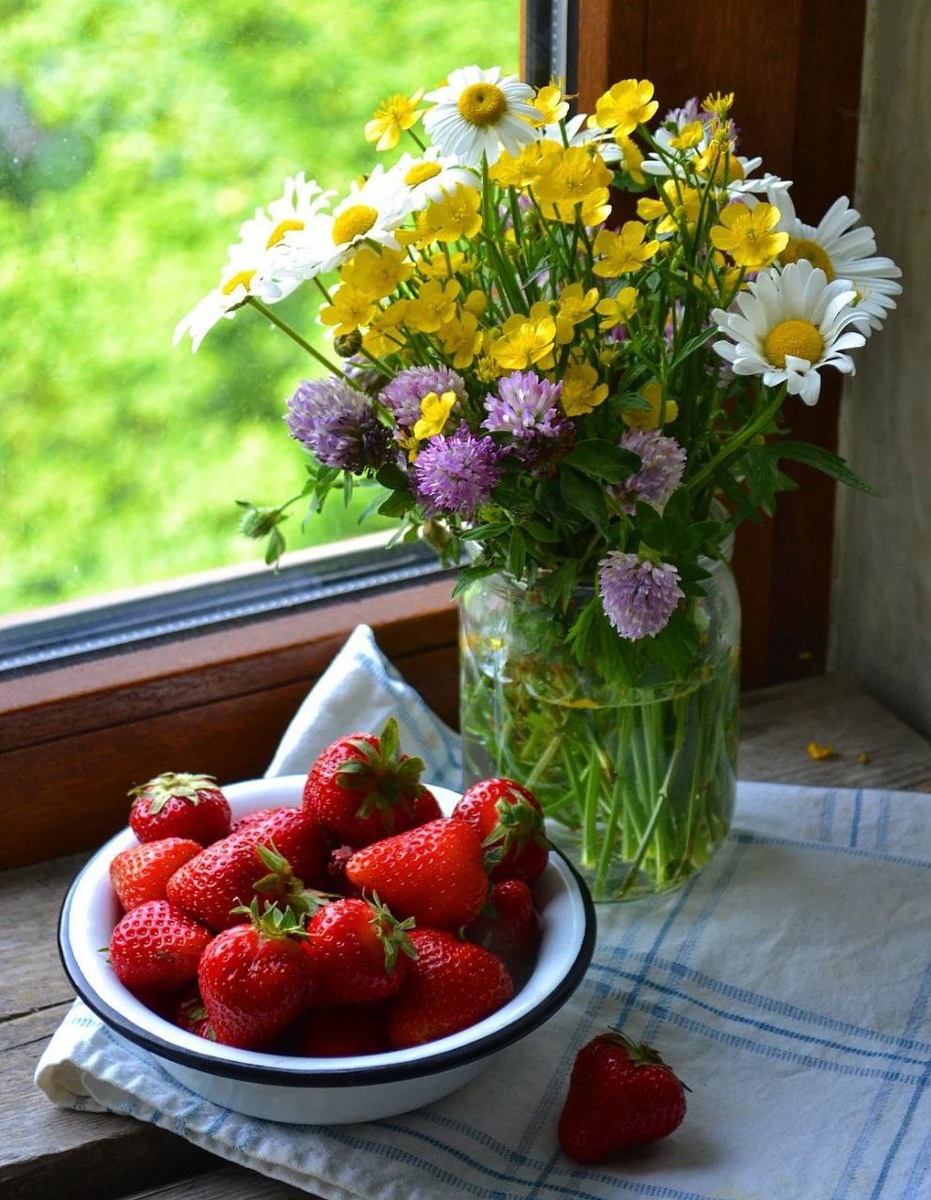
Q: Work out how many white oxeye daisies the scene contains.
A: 9